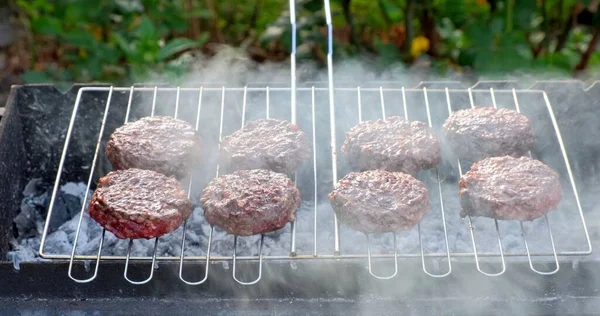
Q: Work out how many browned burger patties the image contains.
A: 8